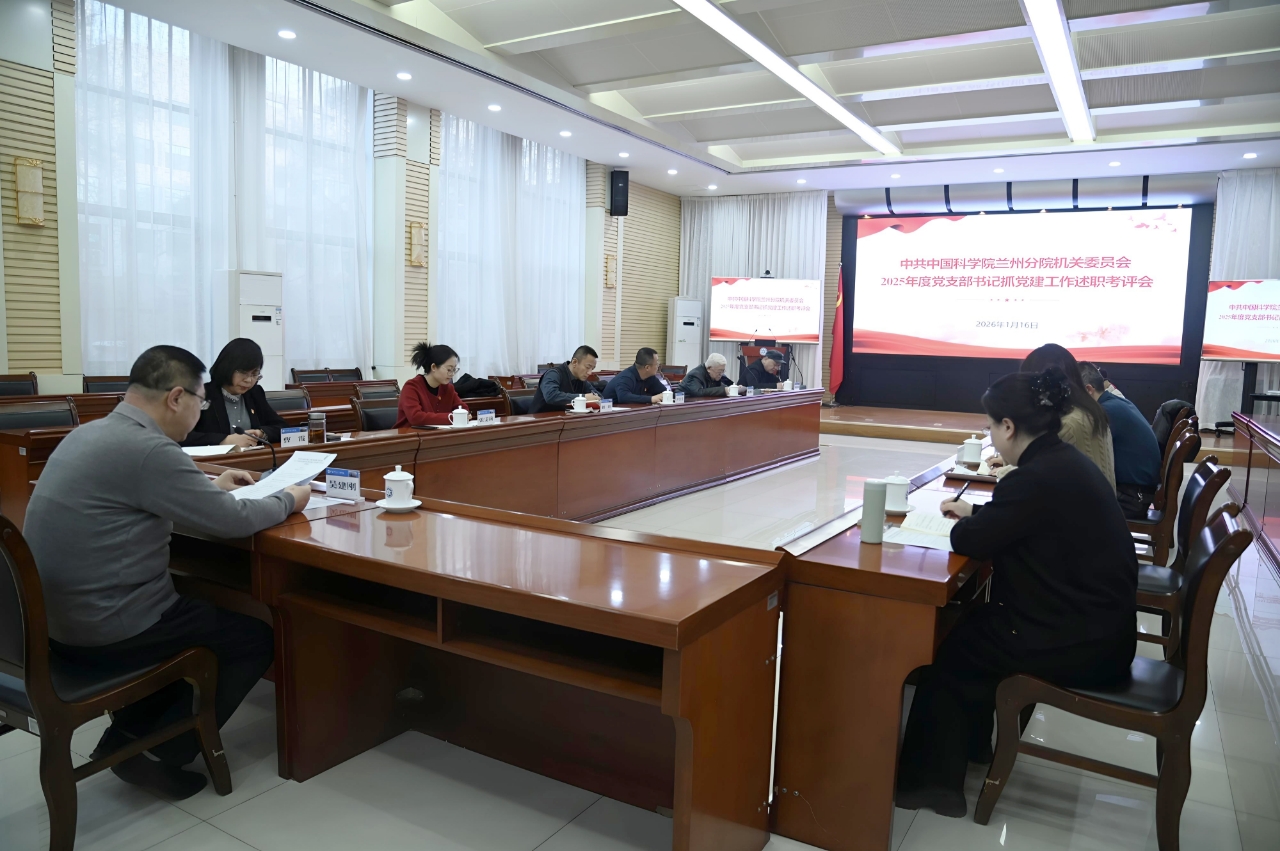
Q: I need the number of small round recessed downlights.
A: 12